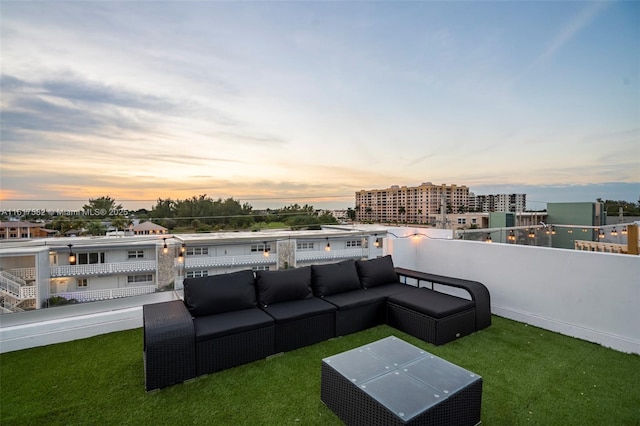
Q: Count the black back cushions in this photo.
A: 4